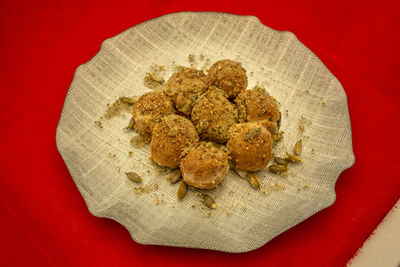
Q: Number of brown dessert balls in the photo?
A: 8